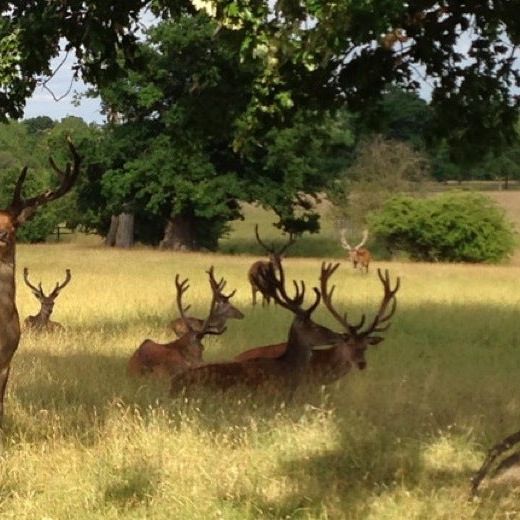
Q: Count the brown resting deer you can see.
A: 5